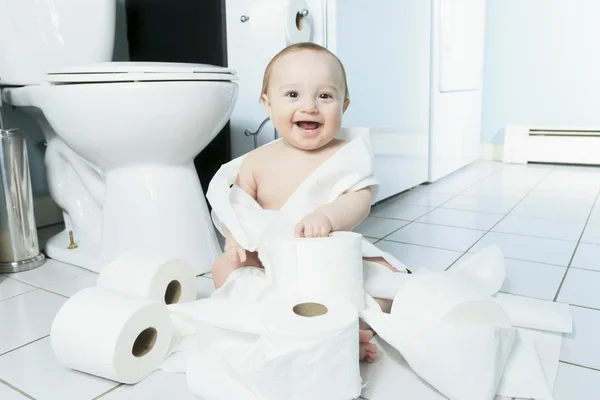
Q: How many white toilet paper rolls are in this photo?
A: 6